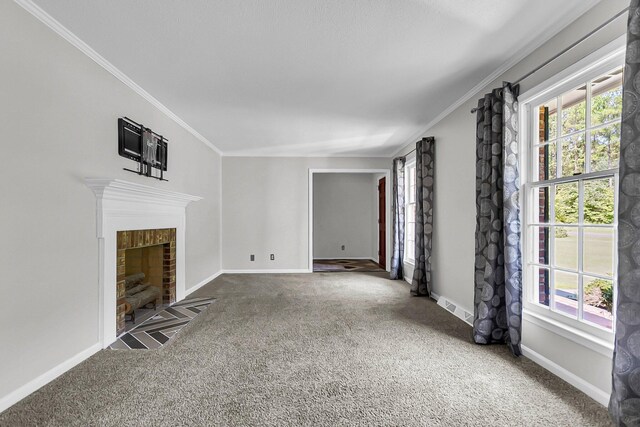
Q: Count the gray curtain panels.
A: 4